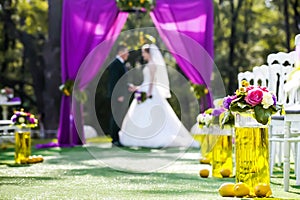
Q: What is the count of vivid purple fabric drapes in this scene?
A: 2